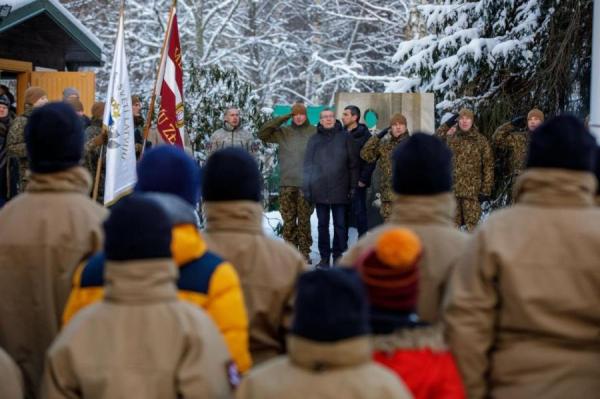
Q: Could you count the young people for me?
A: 8